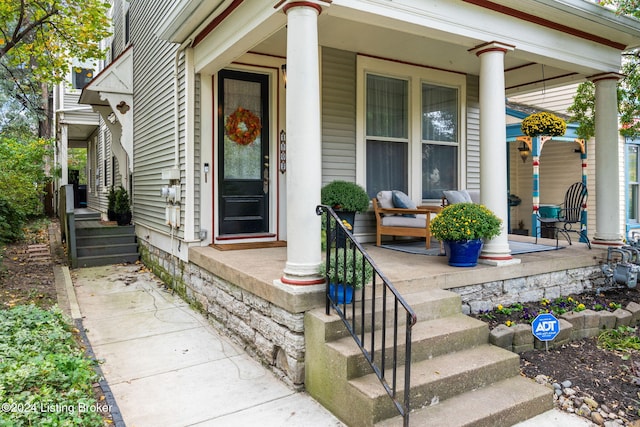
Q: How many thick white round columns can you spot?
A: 3